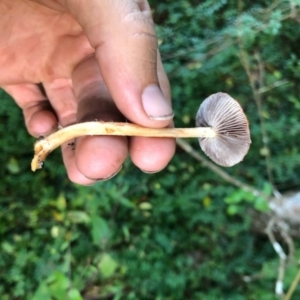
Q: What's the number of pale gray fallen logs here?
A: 1